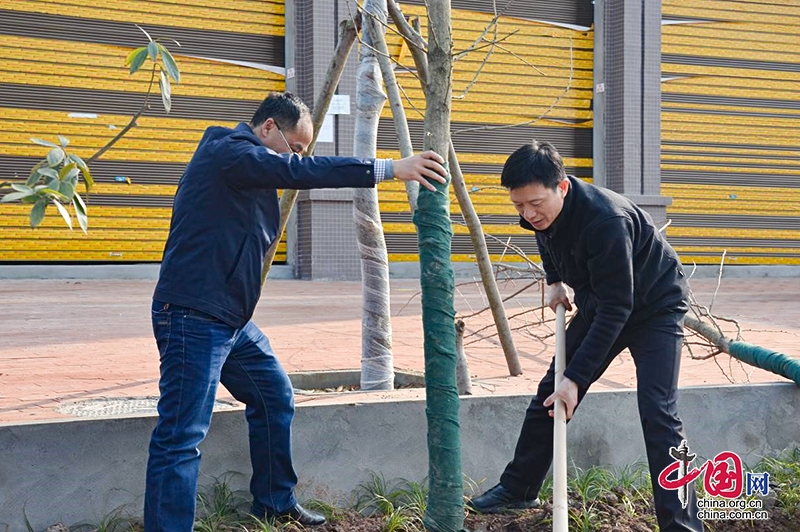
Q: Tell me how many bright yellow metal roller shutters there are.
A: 3